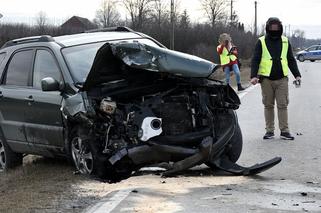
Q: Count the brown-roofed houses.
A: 1